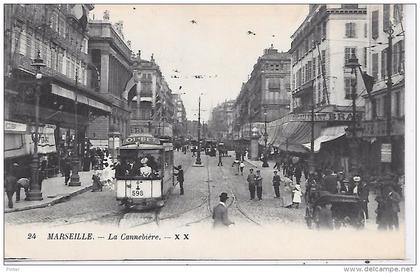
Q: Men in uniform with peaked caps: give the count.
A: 3